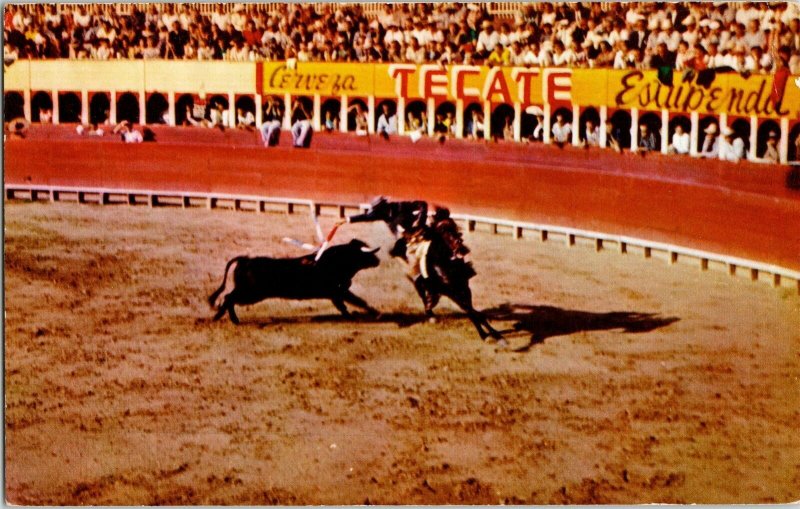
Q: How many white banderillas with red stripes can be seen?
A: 1